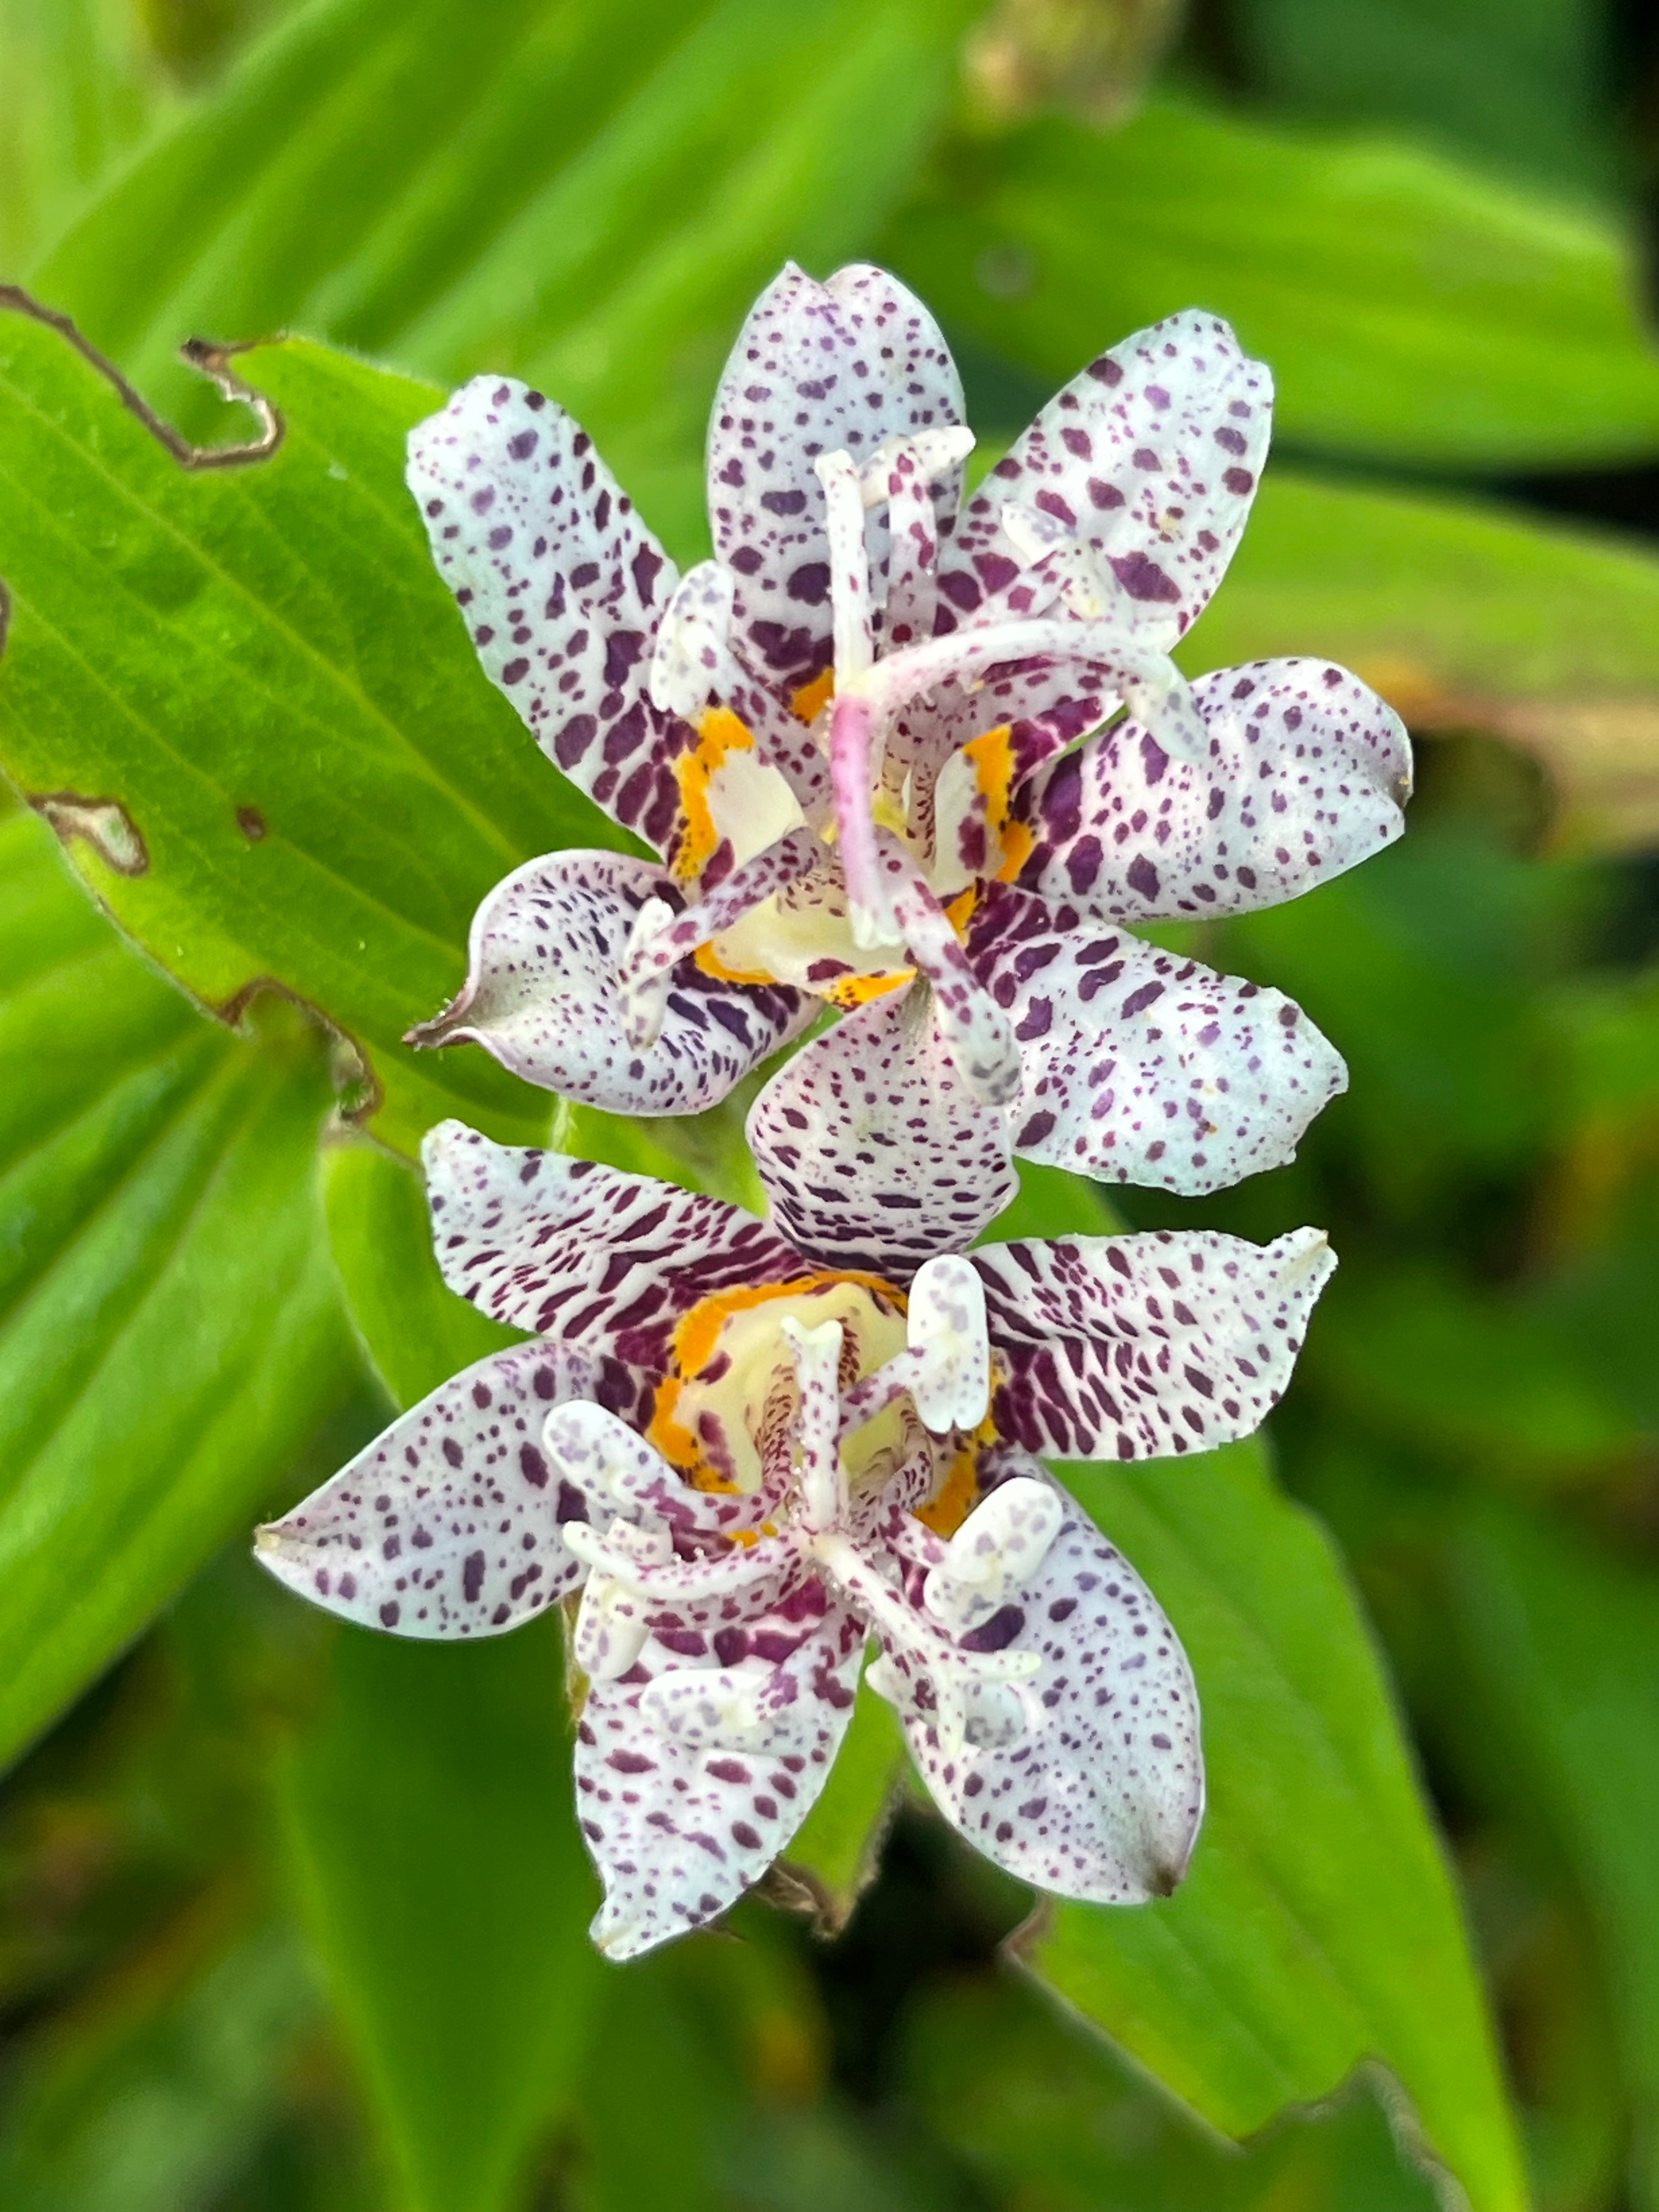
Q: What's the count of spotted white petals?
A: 12